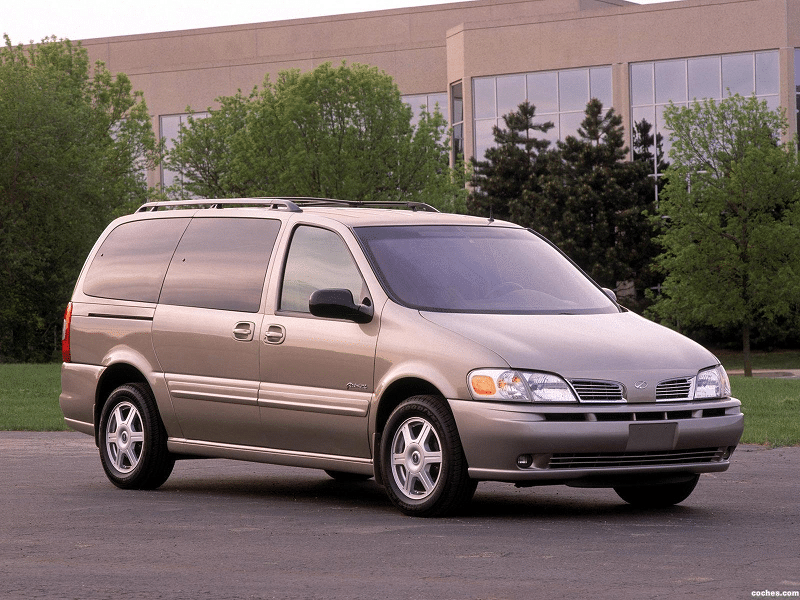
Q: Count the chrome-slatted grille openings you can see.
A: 2